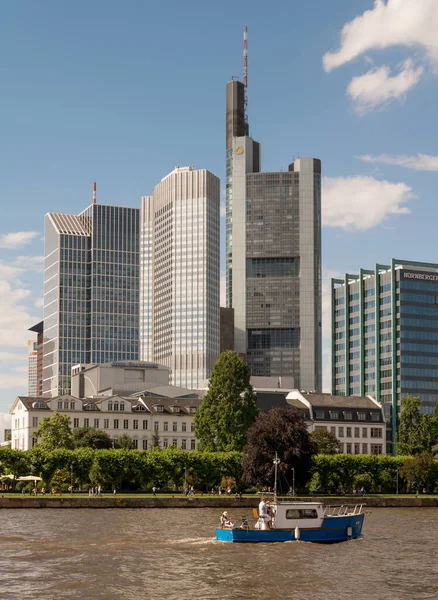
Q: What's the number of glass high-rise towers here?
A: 4